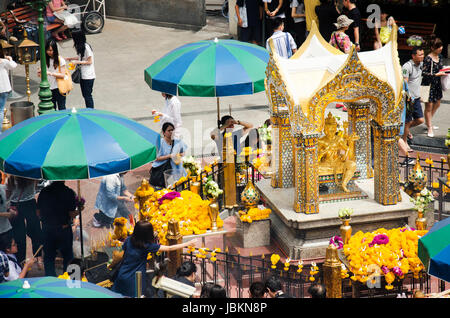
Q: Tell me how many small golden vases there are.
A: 4